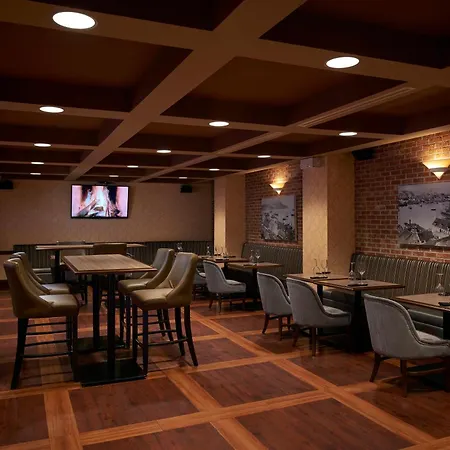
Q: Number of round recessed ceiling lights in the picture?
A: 14